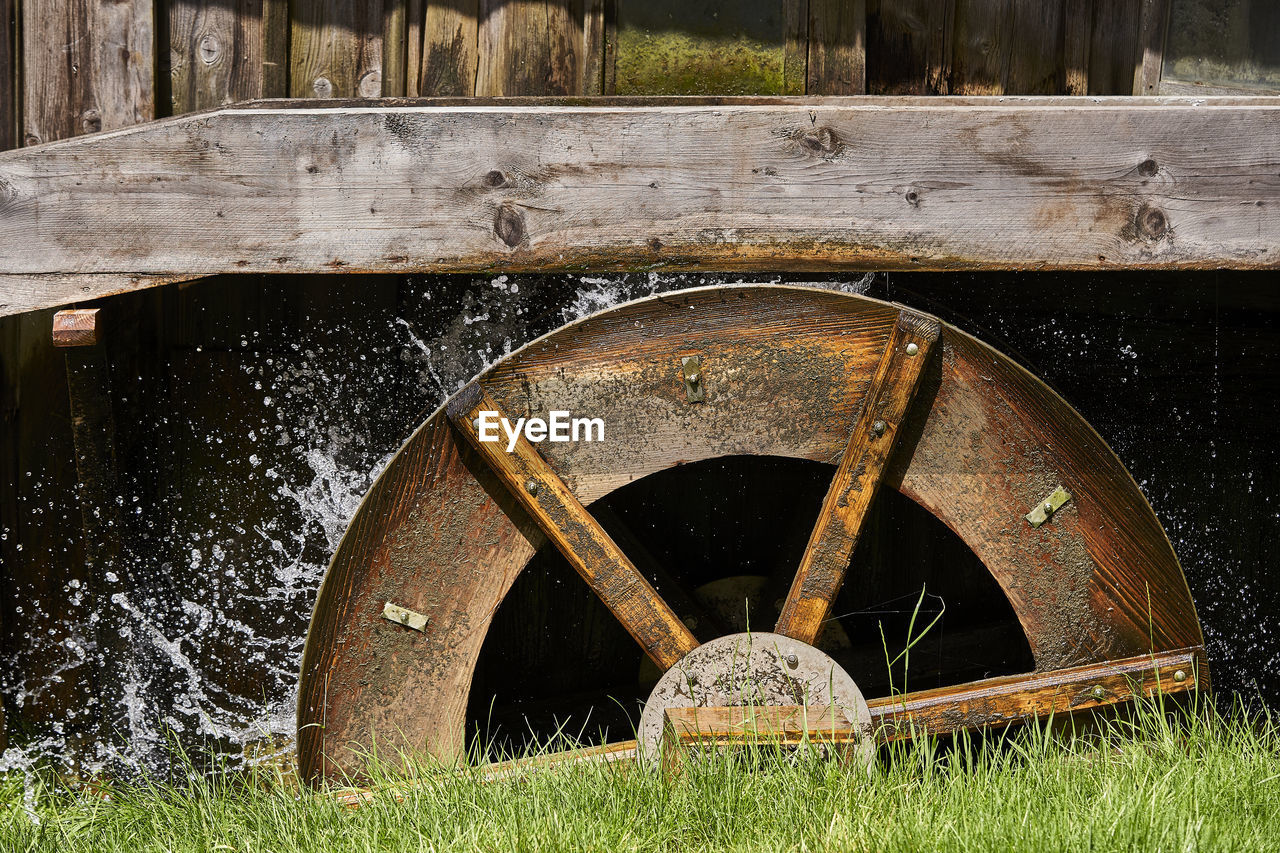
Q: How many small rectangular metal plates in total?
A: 3